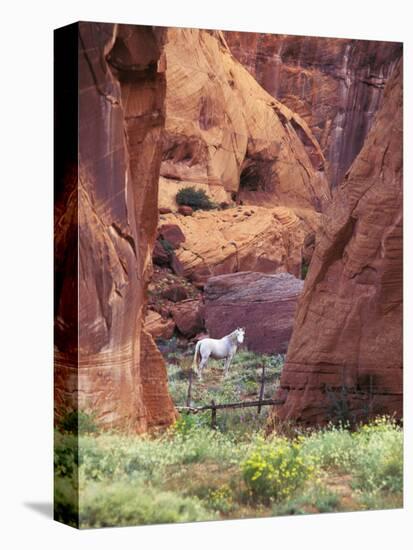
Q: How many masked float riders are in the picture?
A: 0